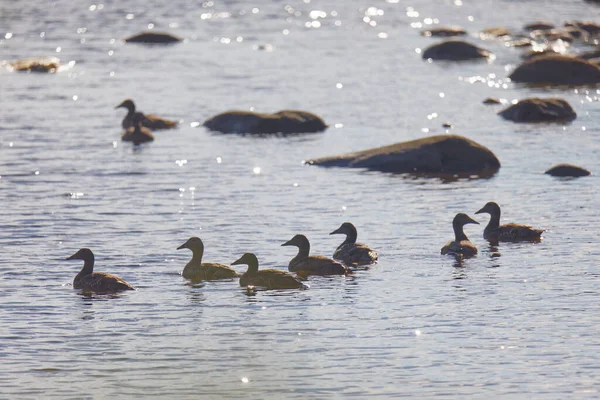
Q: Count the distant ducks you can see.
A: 2